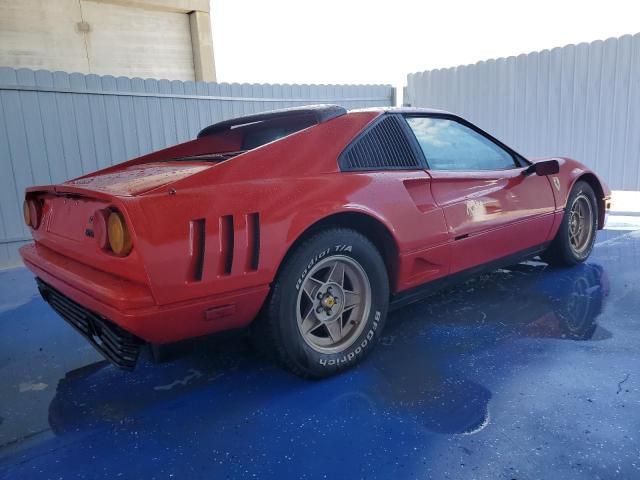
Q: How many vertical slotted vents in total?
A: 3